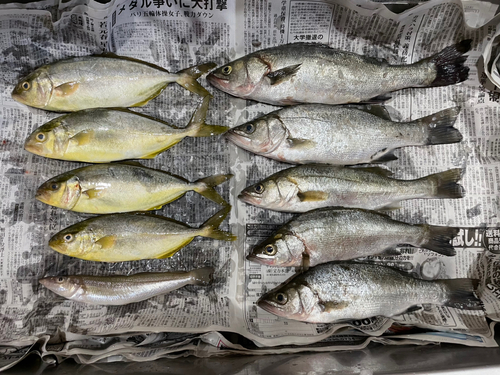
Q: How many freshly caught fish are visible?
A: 10